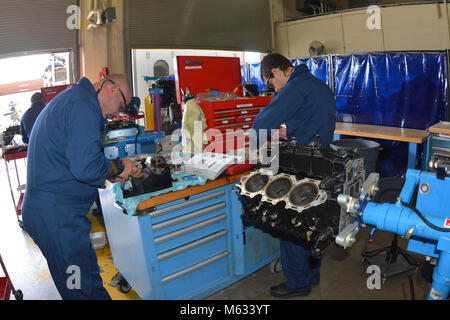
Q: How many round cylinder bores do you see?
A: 3